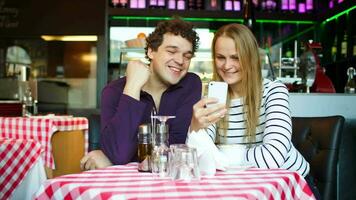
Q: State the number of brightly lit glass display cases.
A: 1